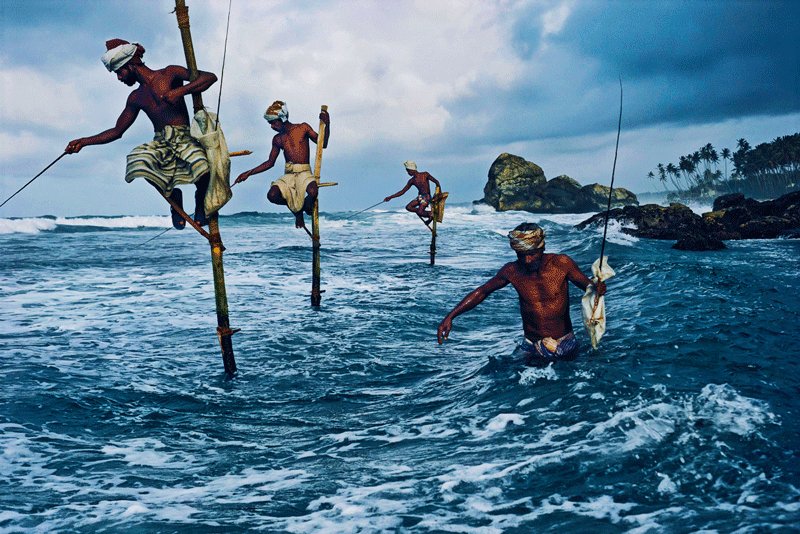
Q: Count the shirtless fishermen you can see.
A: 4